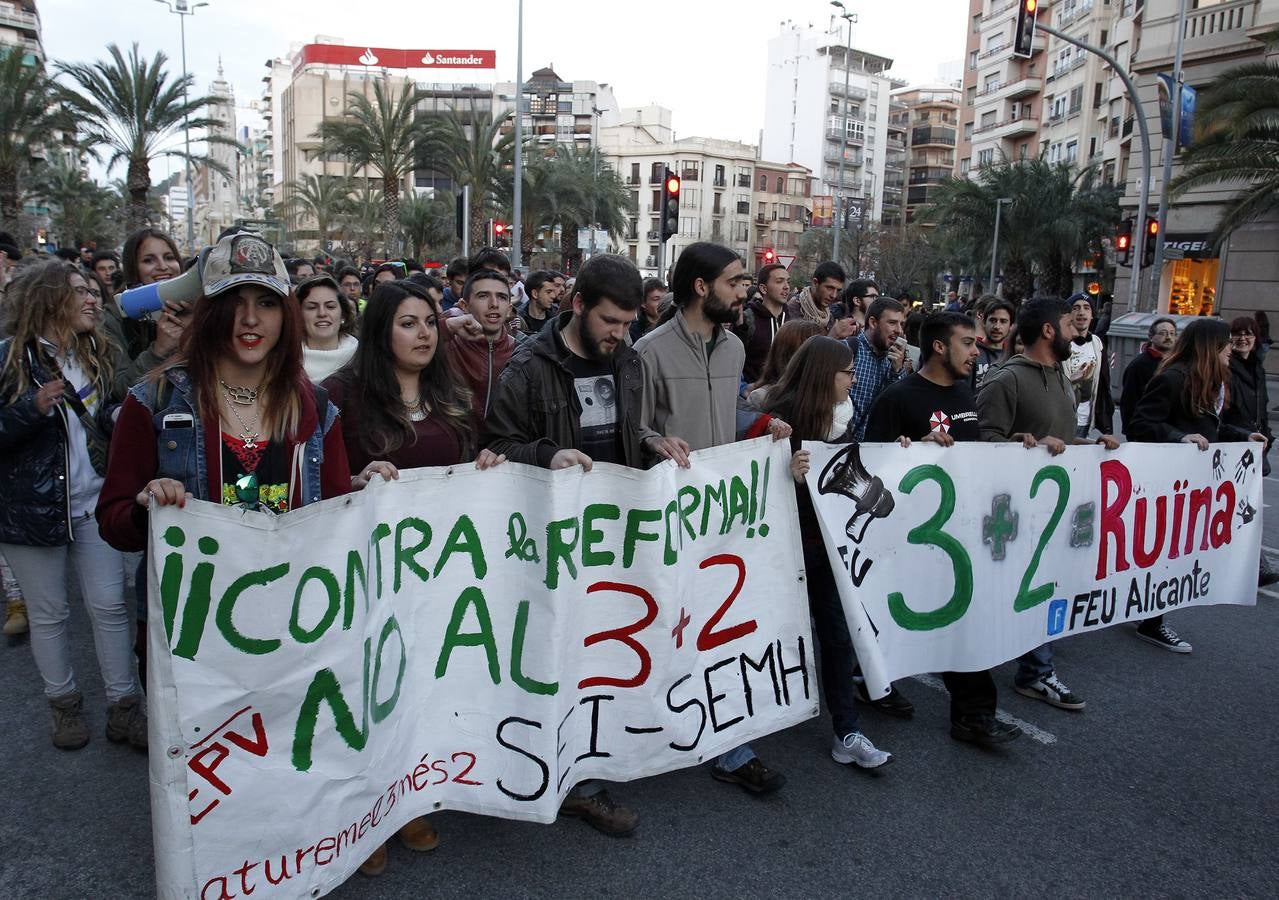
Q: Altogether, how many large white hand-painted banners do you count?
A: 2